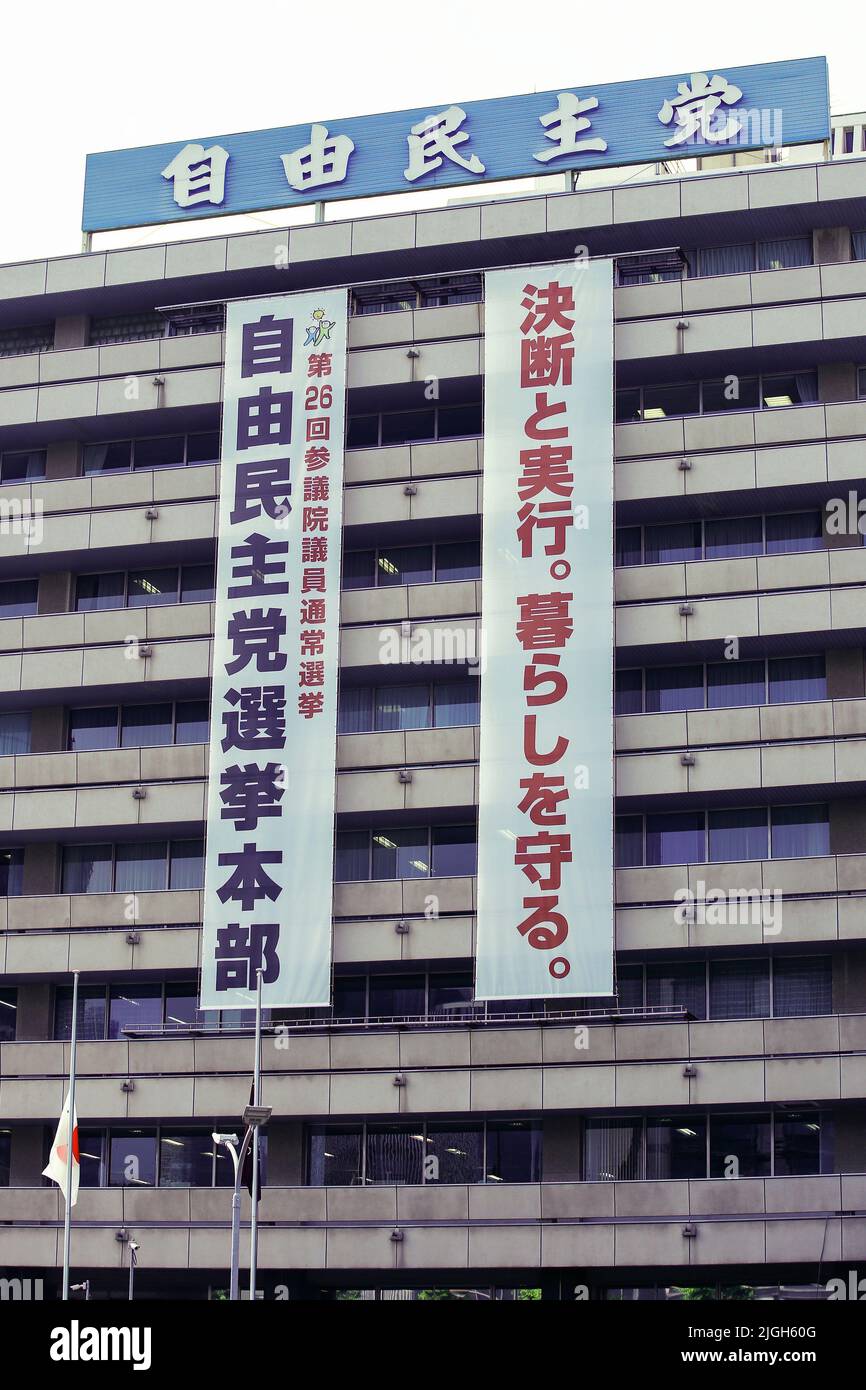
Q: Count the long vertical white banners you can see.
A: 2